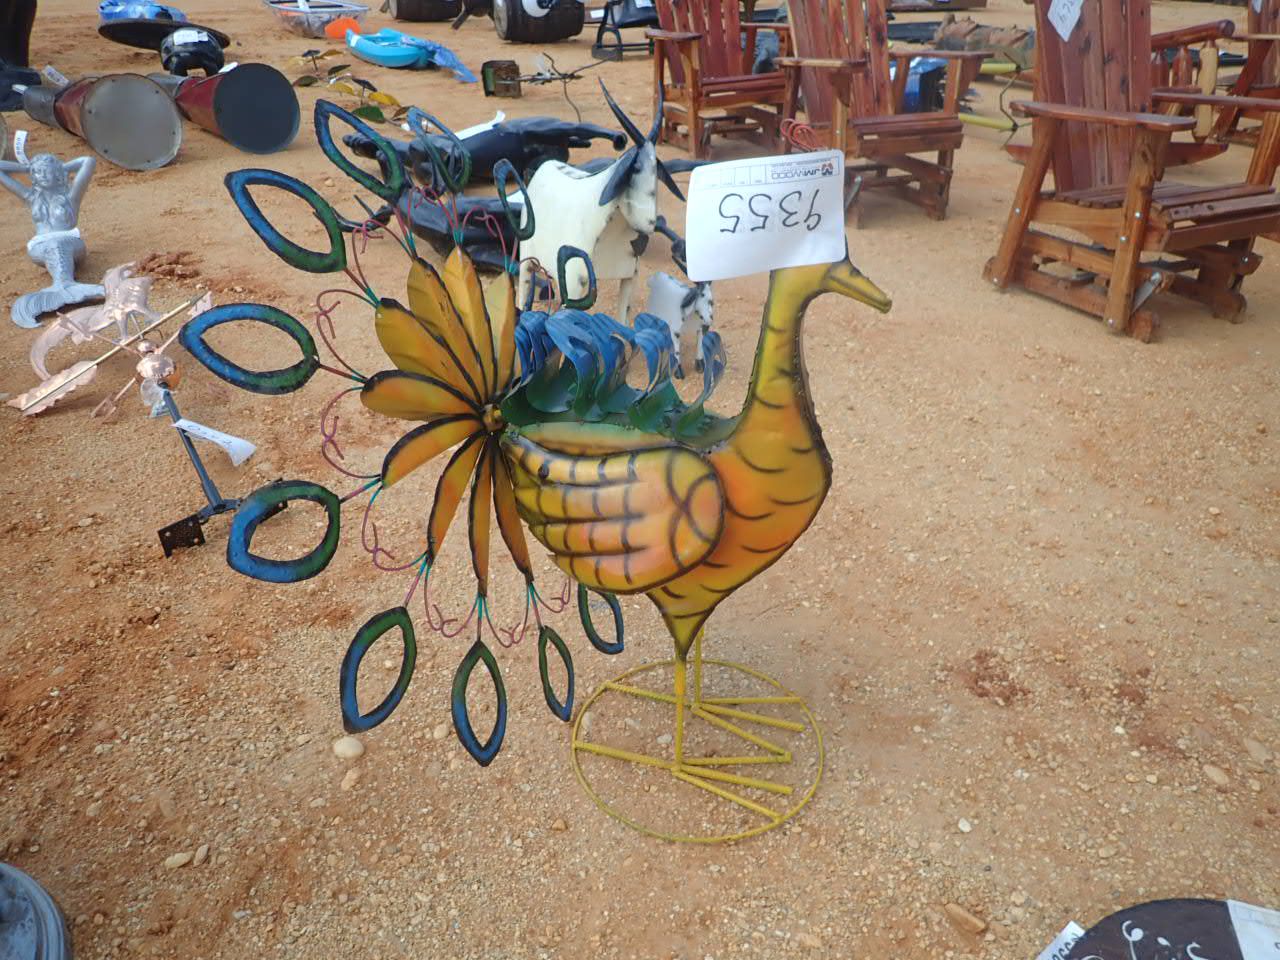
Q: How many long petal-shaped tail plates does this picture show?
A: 9